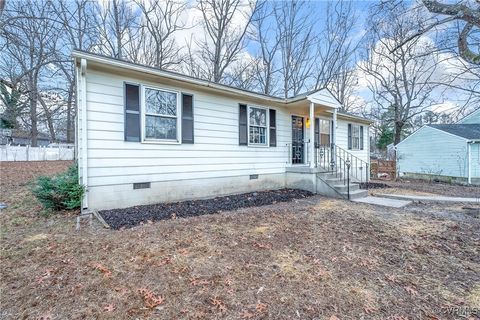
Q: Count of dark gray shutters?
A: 8